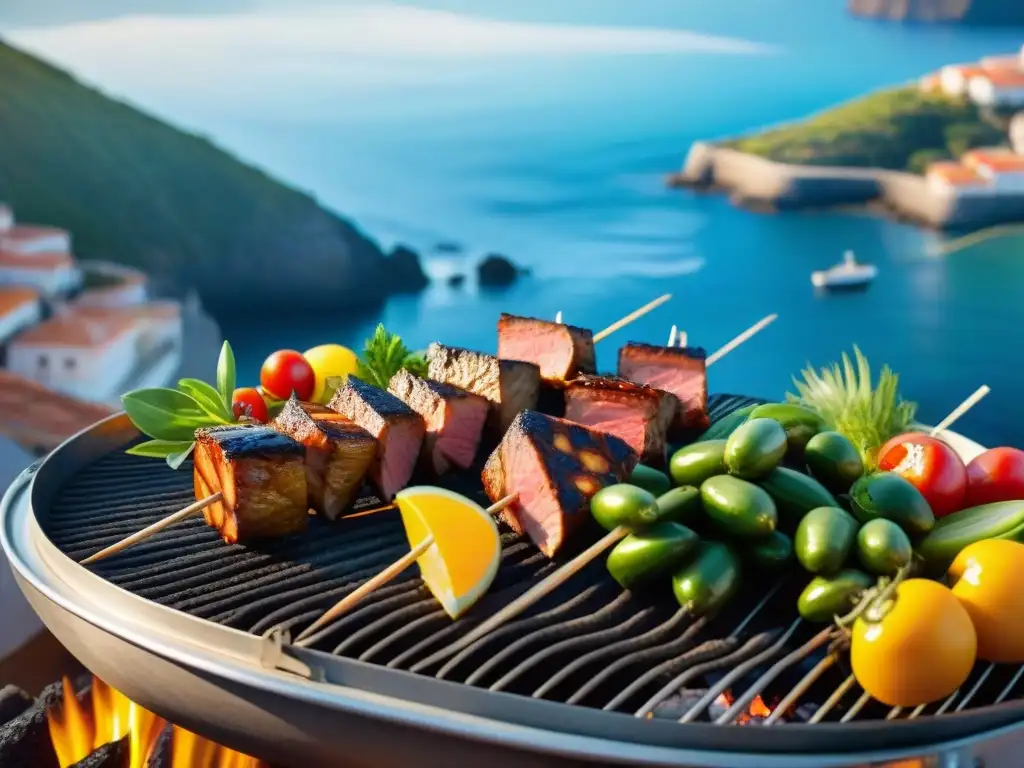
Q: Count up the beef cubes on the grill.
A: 9